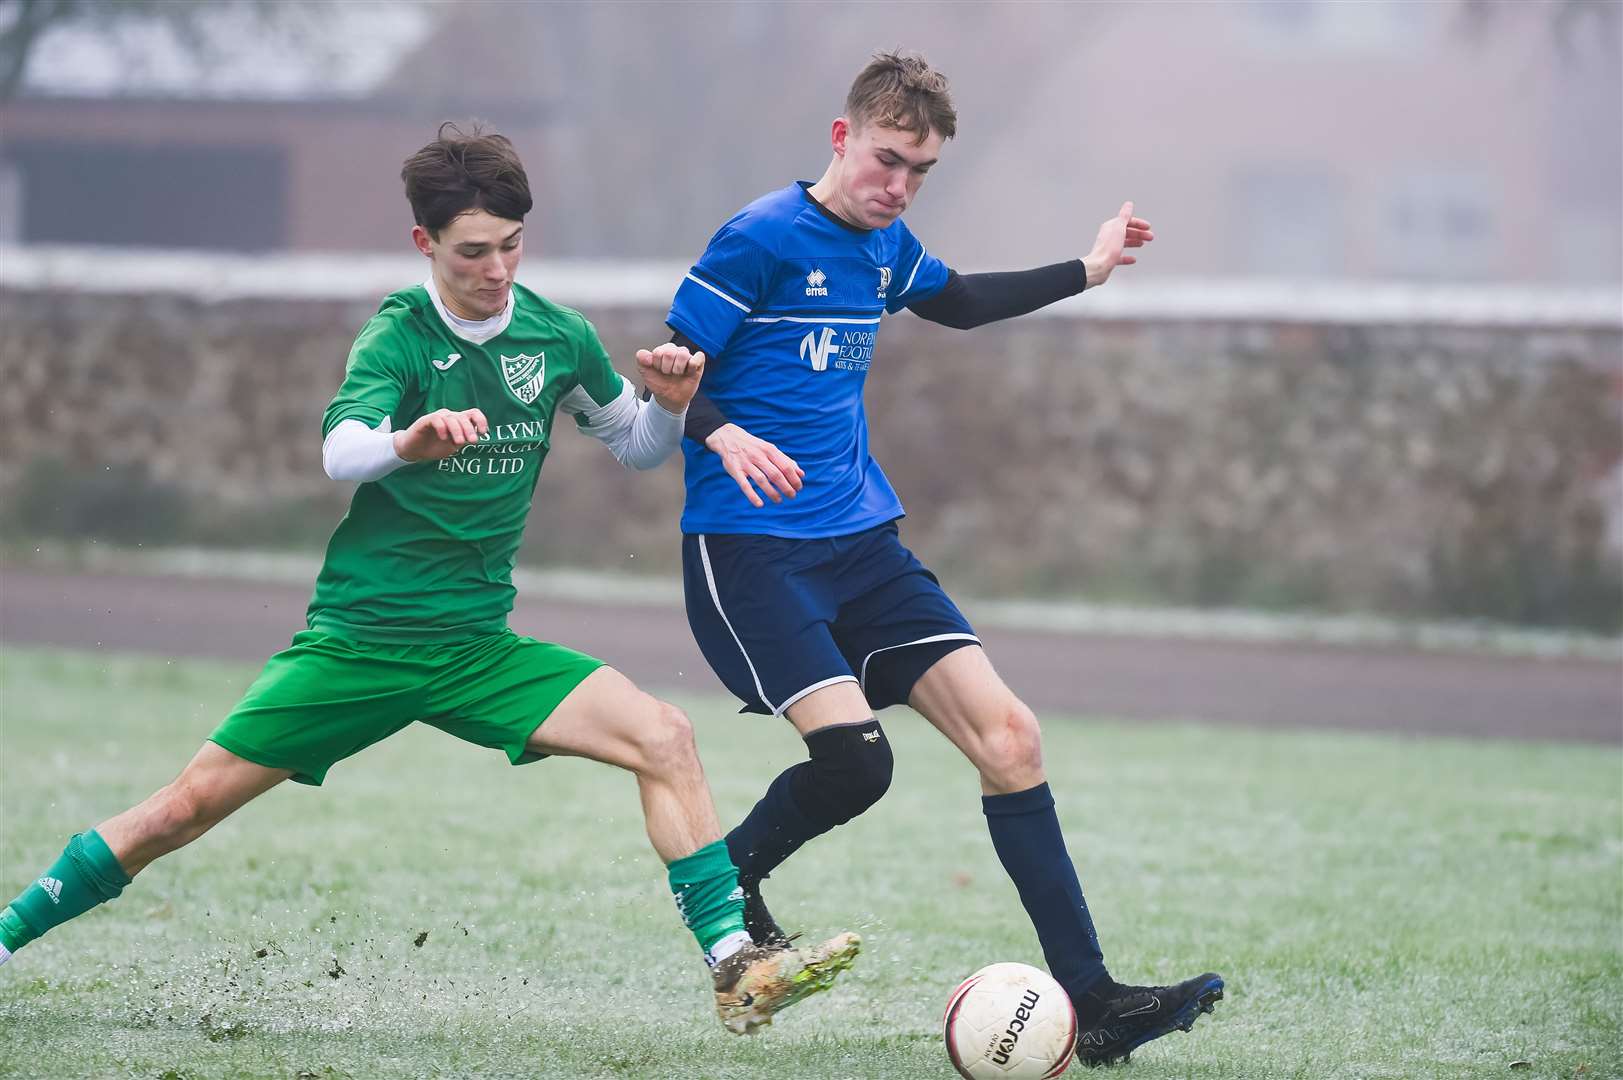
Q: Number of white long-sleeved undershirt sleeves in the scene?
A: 2